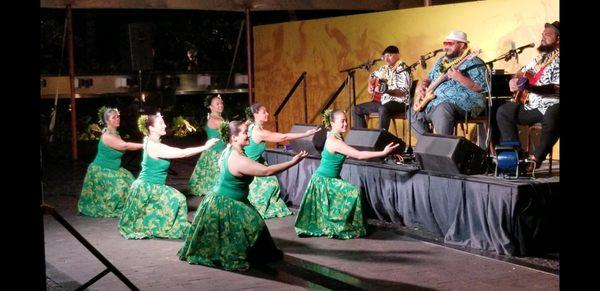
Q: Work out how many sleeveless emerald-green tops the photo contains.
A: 6